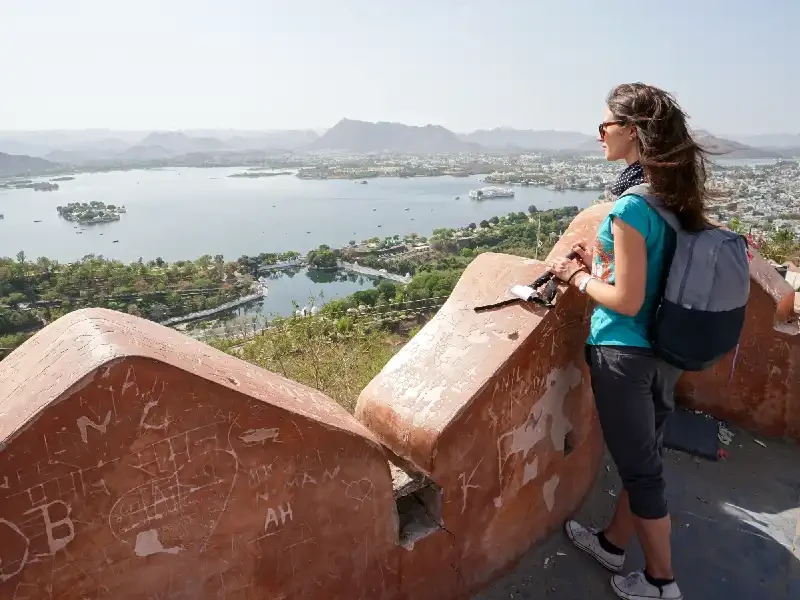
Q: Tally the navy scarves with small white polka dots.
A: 1